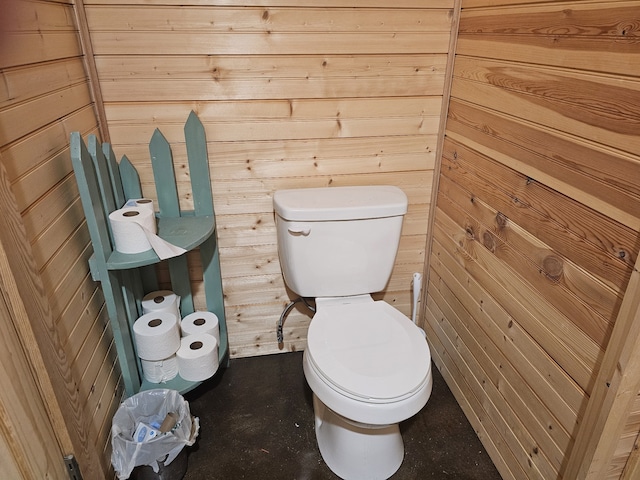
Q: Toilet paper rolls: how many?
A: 7